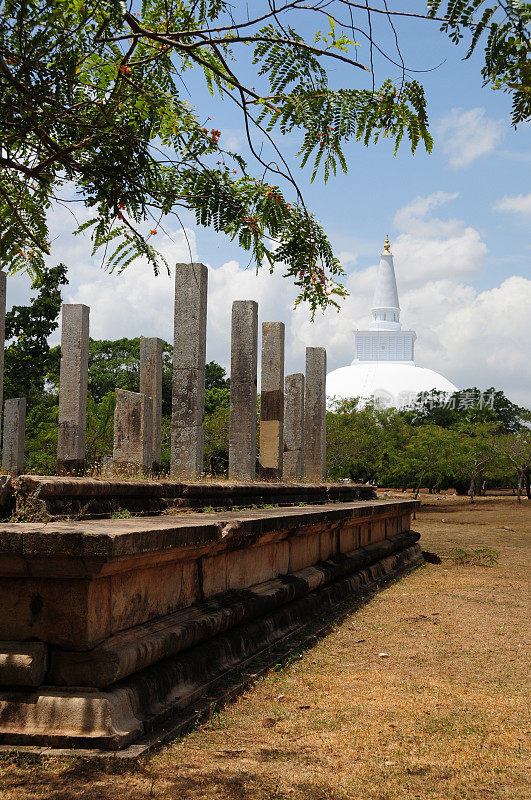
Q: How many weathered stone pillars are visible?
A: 10